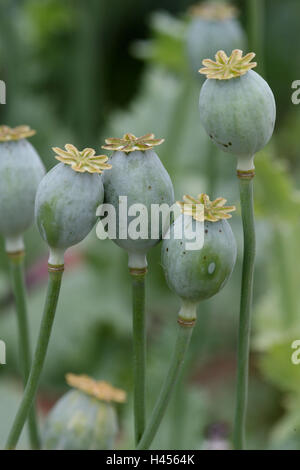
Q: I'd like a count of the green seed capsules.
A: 7